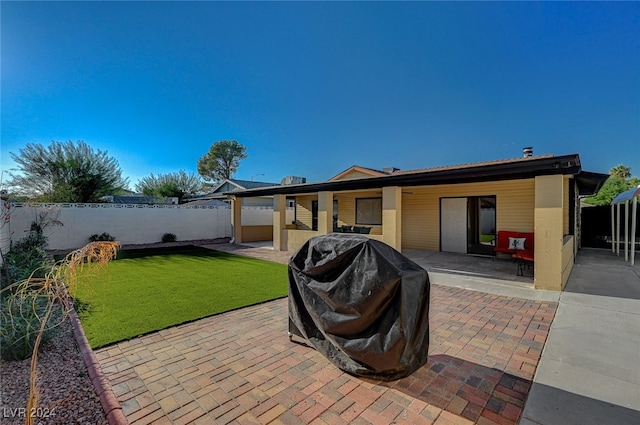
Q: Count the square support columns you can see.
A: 5